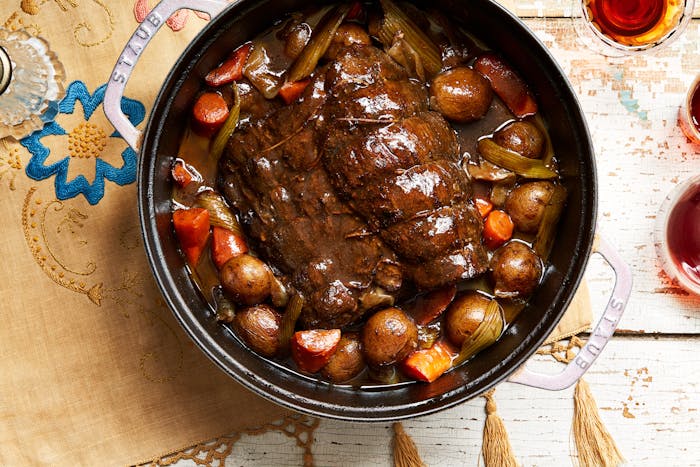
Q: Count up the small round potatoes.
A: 11